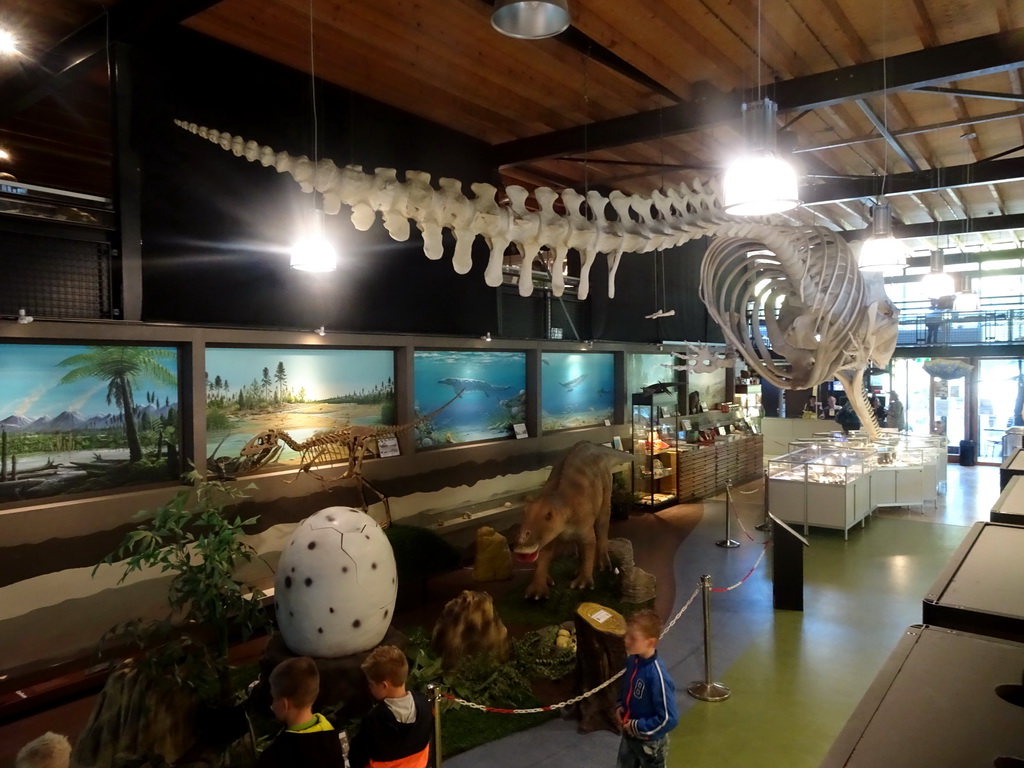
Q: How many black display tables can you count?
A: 4